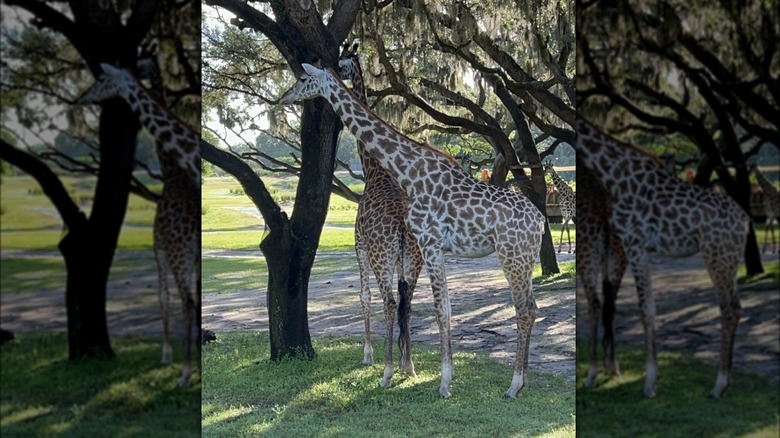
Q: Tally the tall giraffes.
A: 2